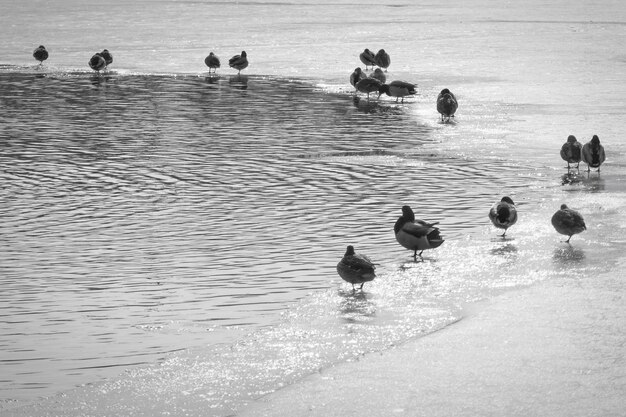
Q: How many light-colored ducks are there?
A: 0